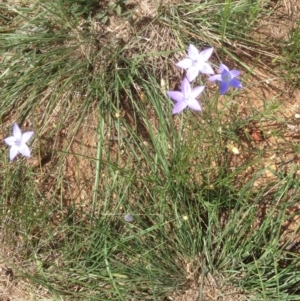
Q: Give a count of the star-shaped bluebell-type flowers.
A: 4